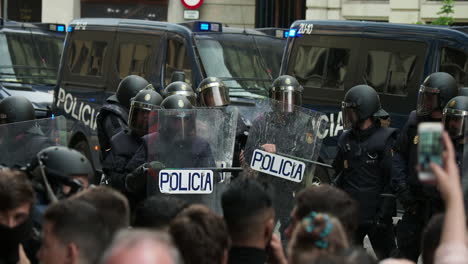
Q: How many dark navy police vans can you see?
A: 3